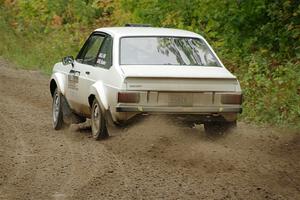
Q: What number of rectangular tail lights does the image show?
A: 2